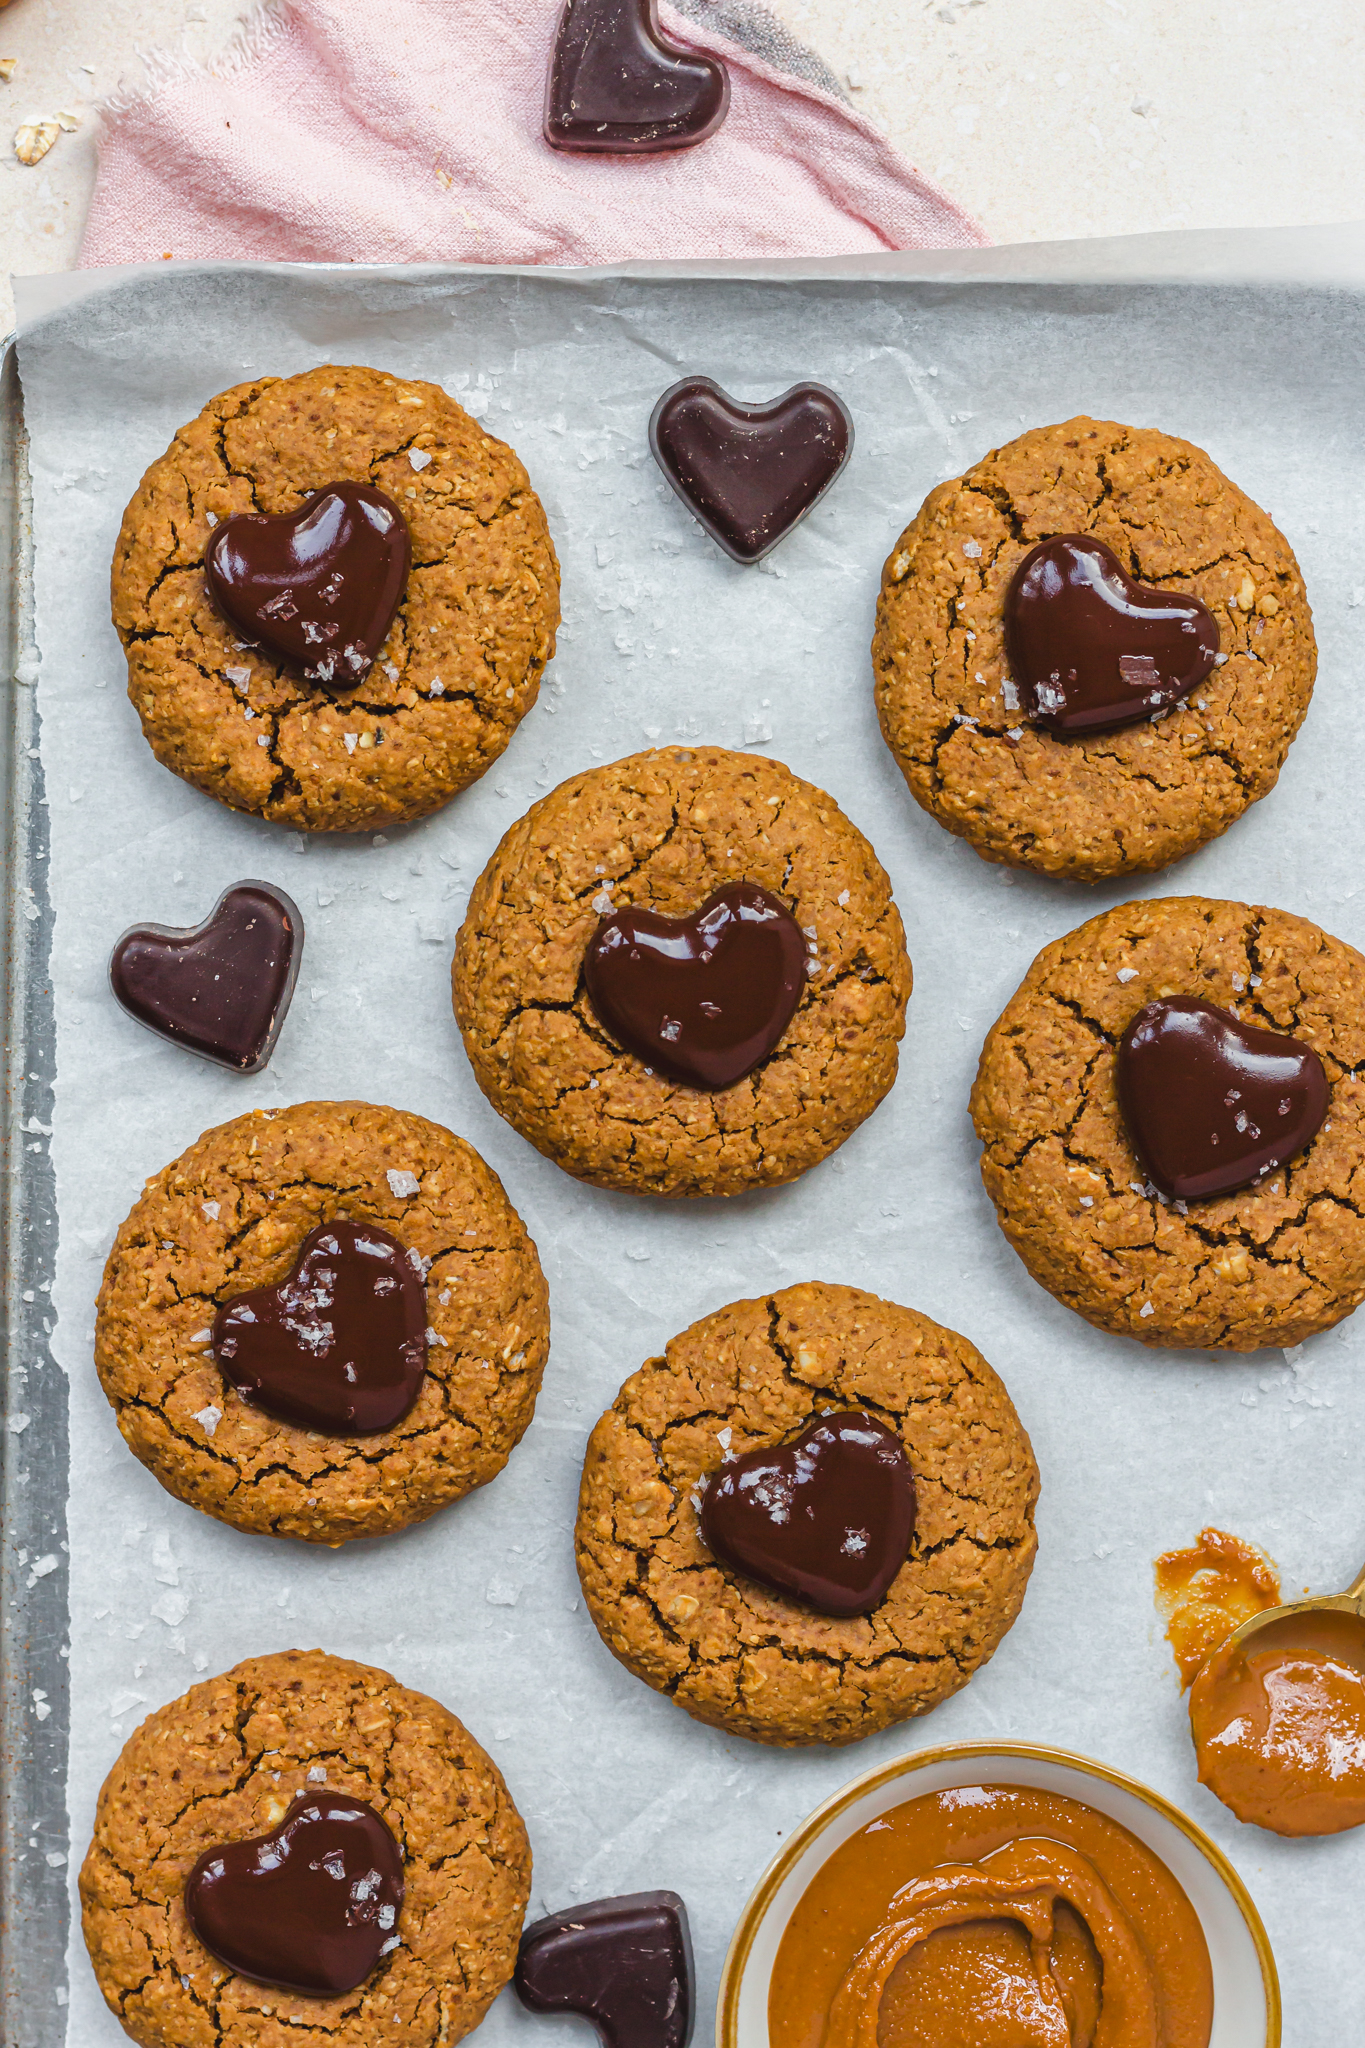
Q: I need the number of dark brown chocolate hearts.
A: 11